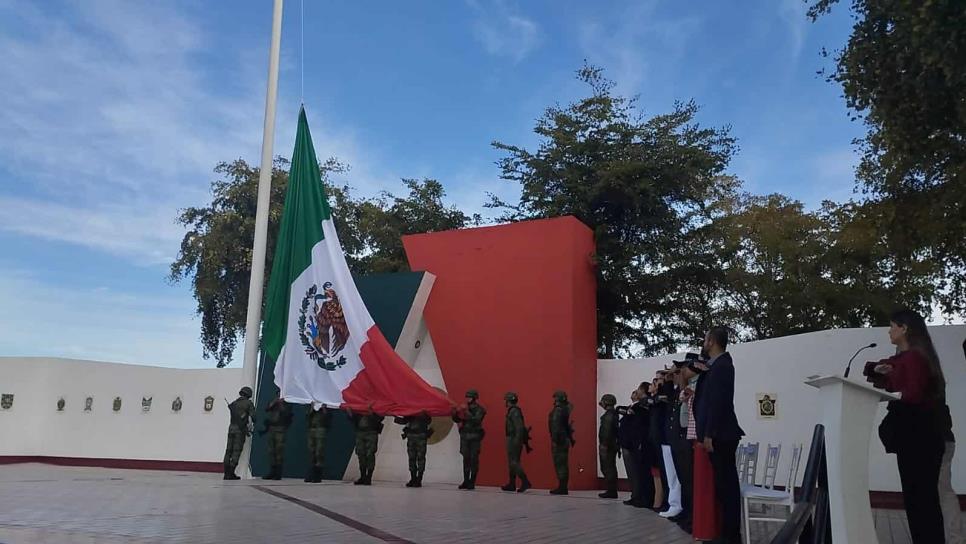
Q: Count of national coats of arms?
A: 1